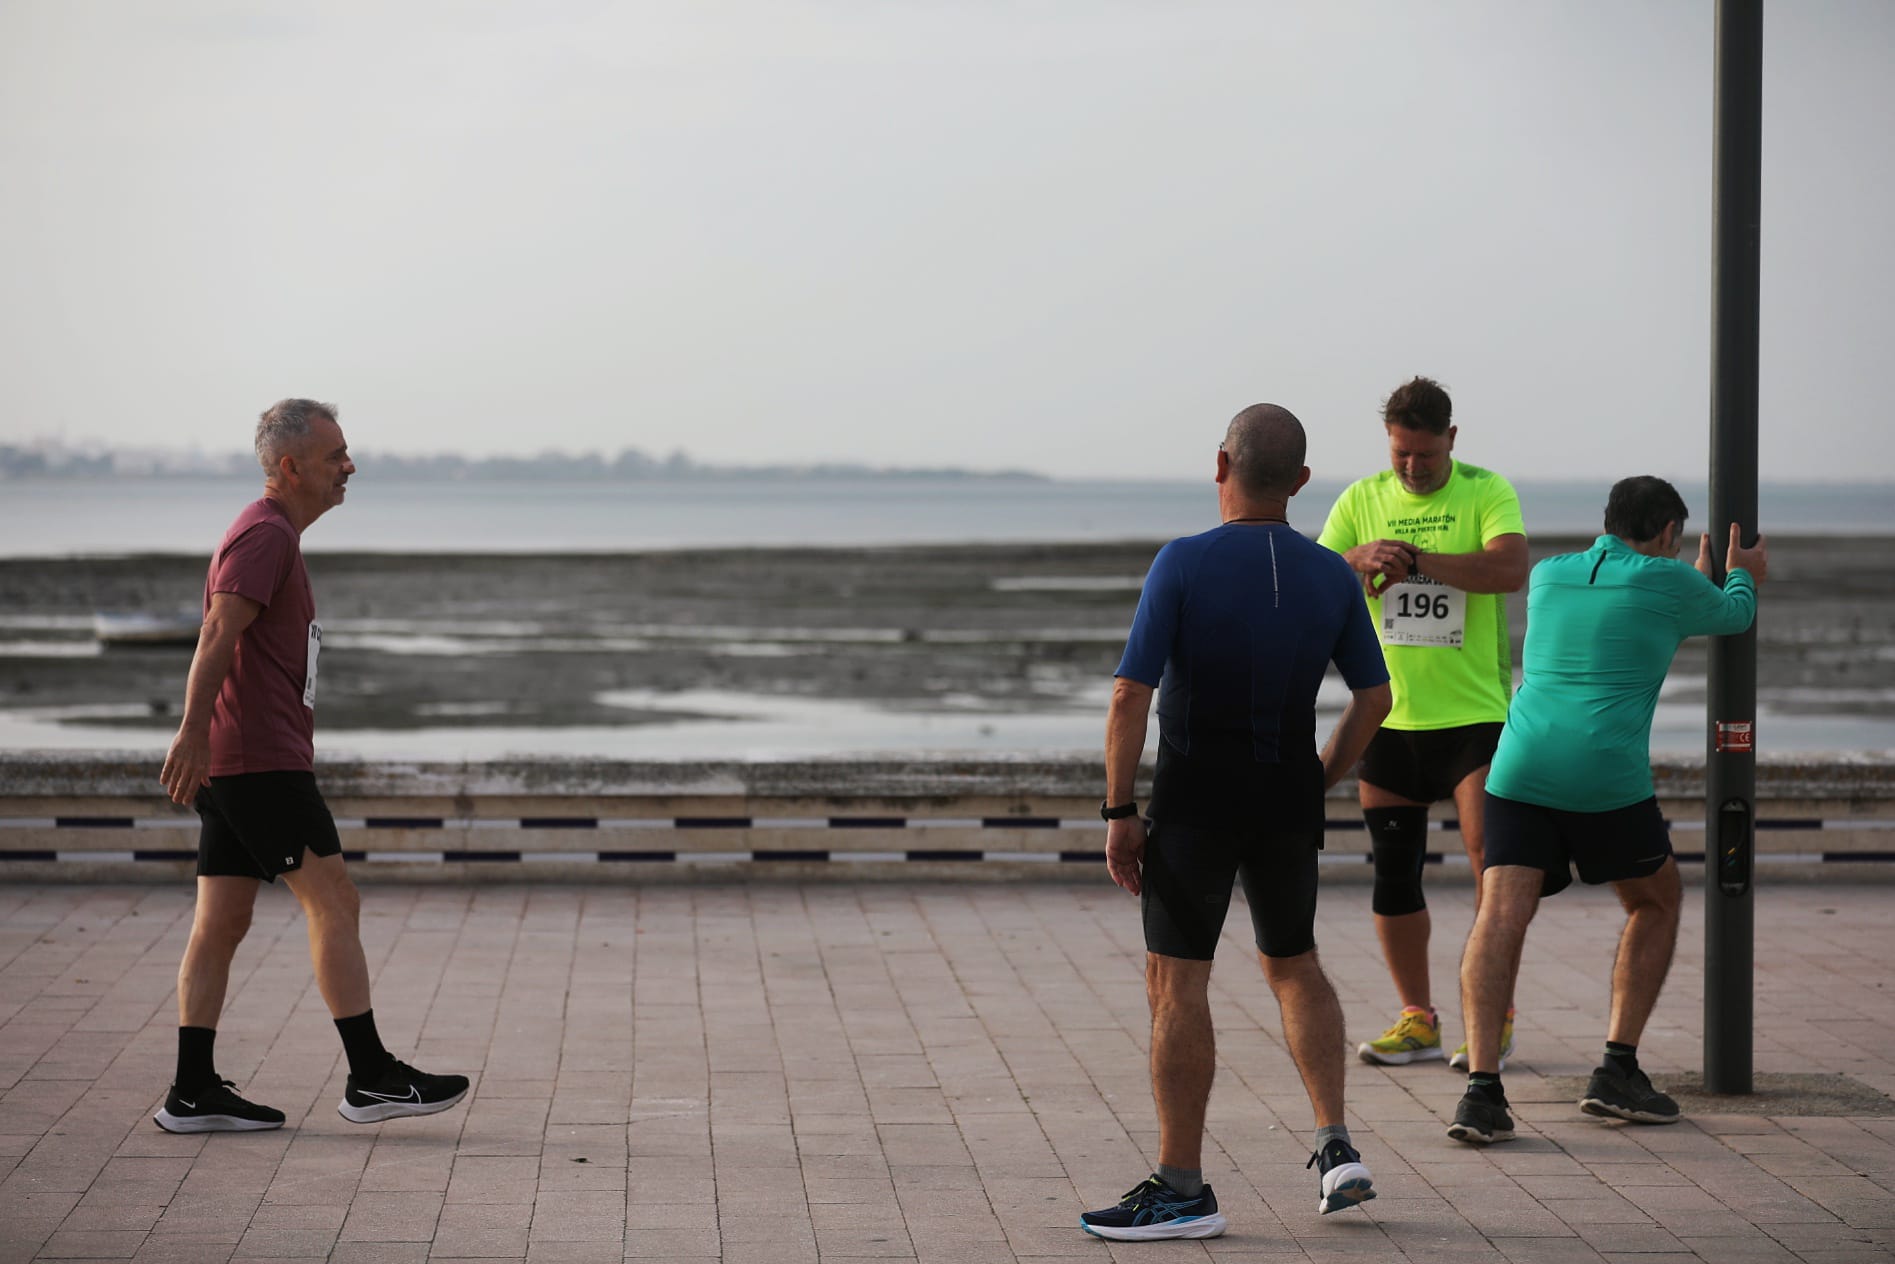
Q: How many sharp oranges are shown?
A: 0